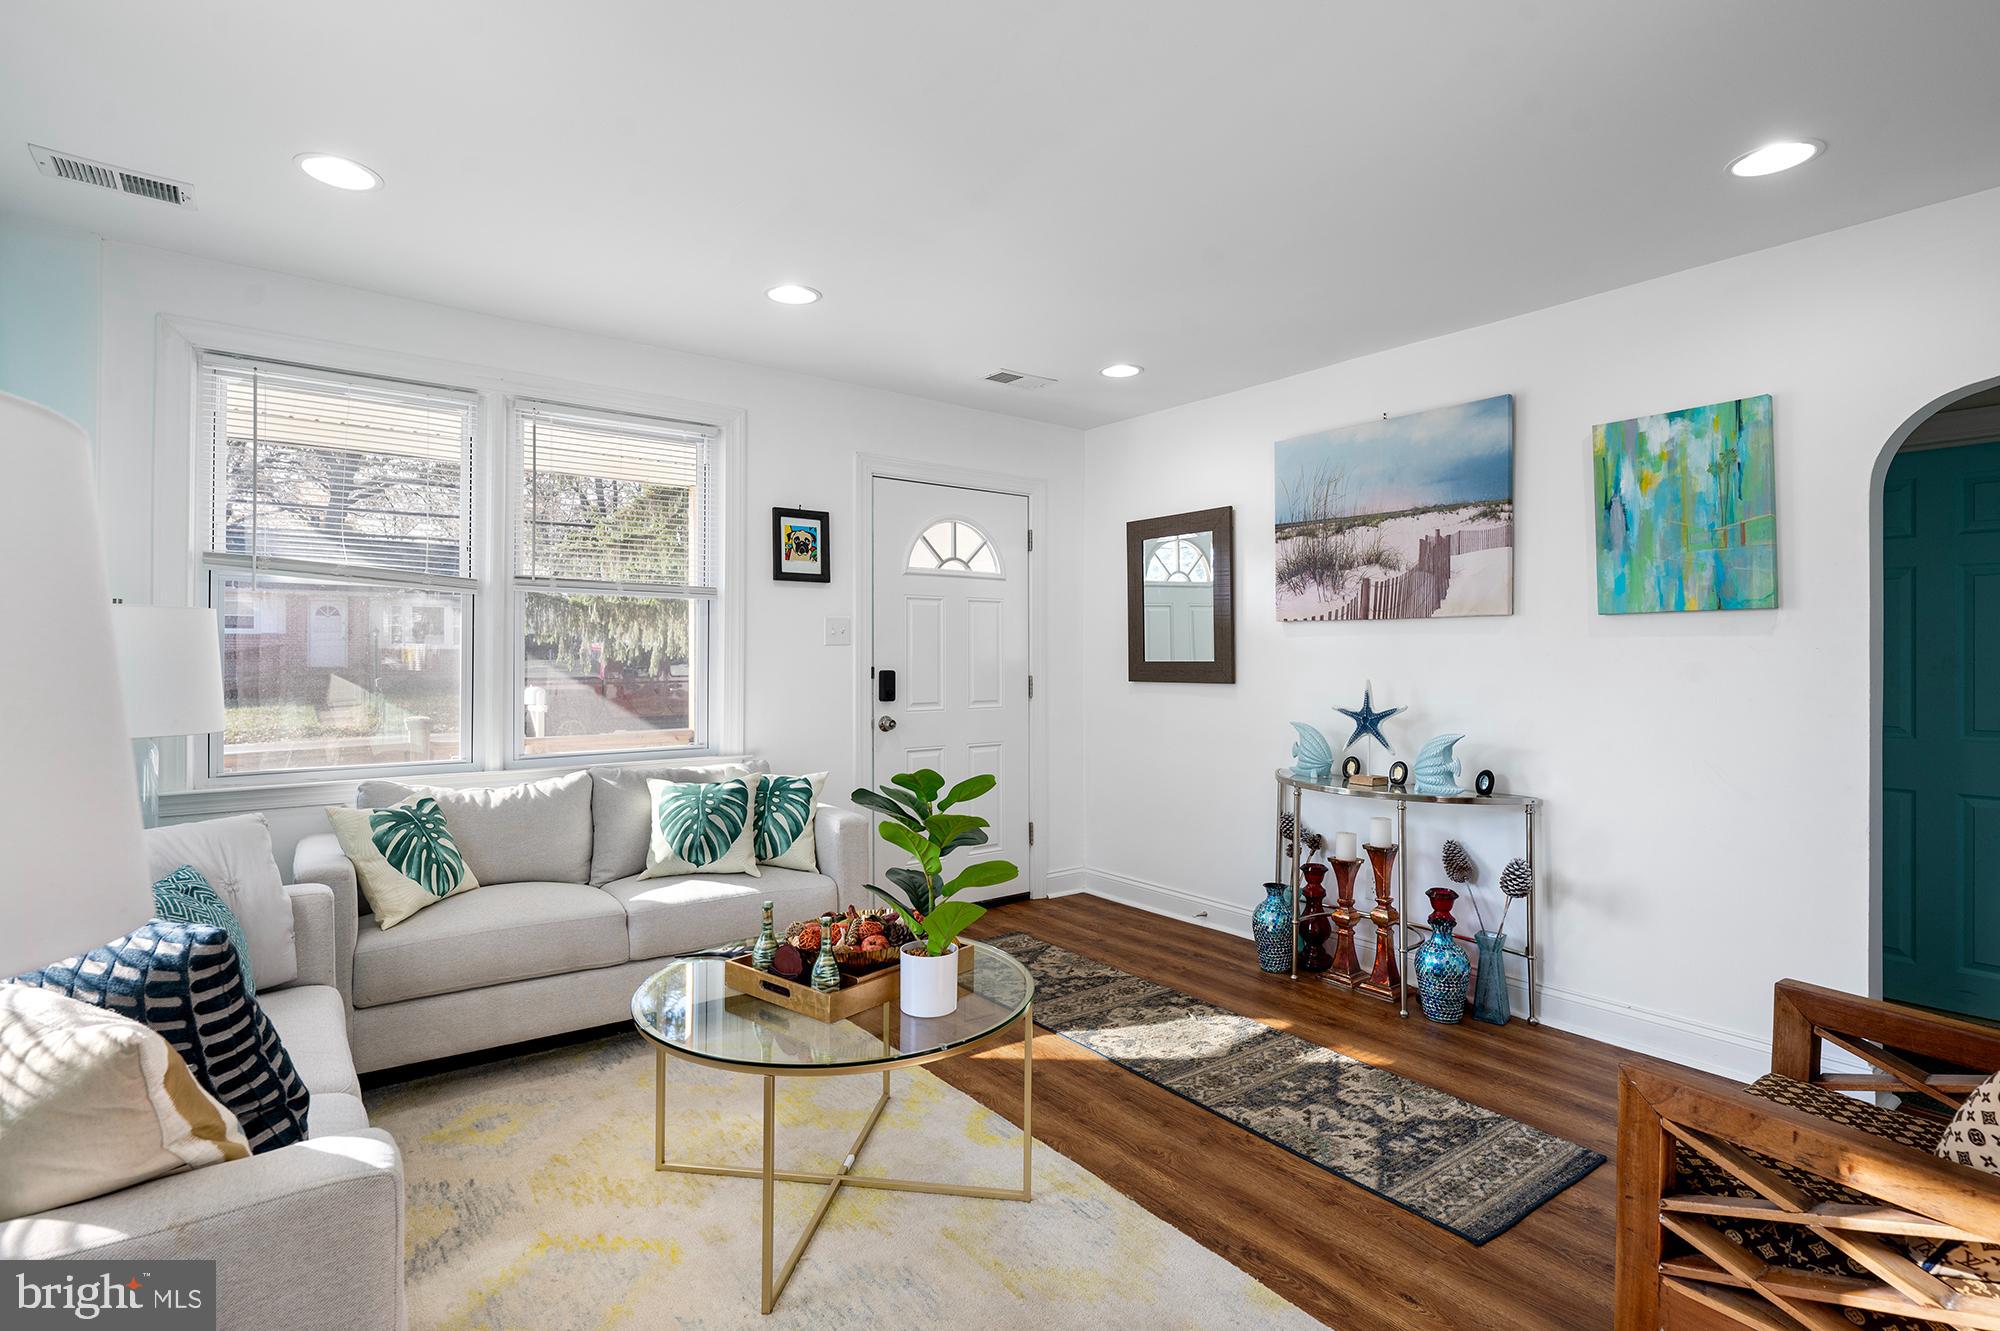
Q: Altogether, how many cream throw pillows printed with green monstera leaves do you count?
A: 3